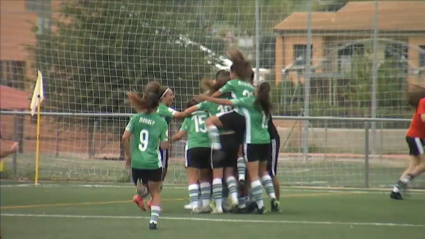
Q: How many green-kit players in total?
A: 6